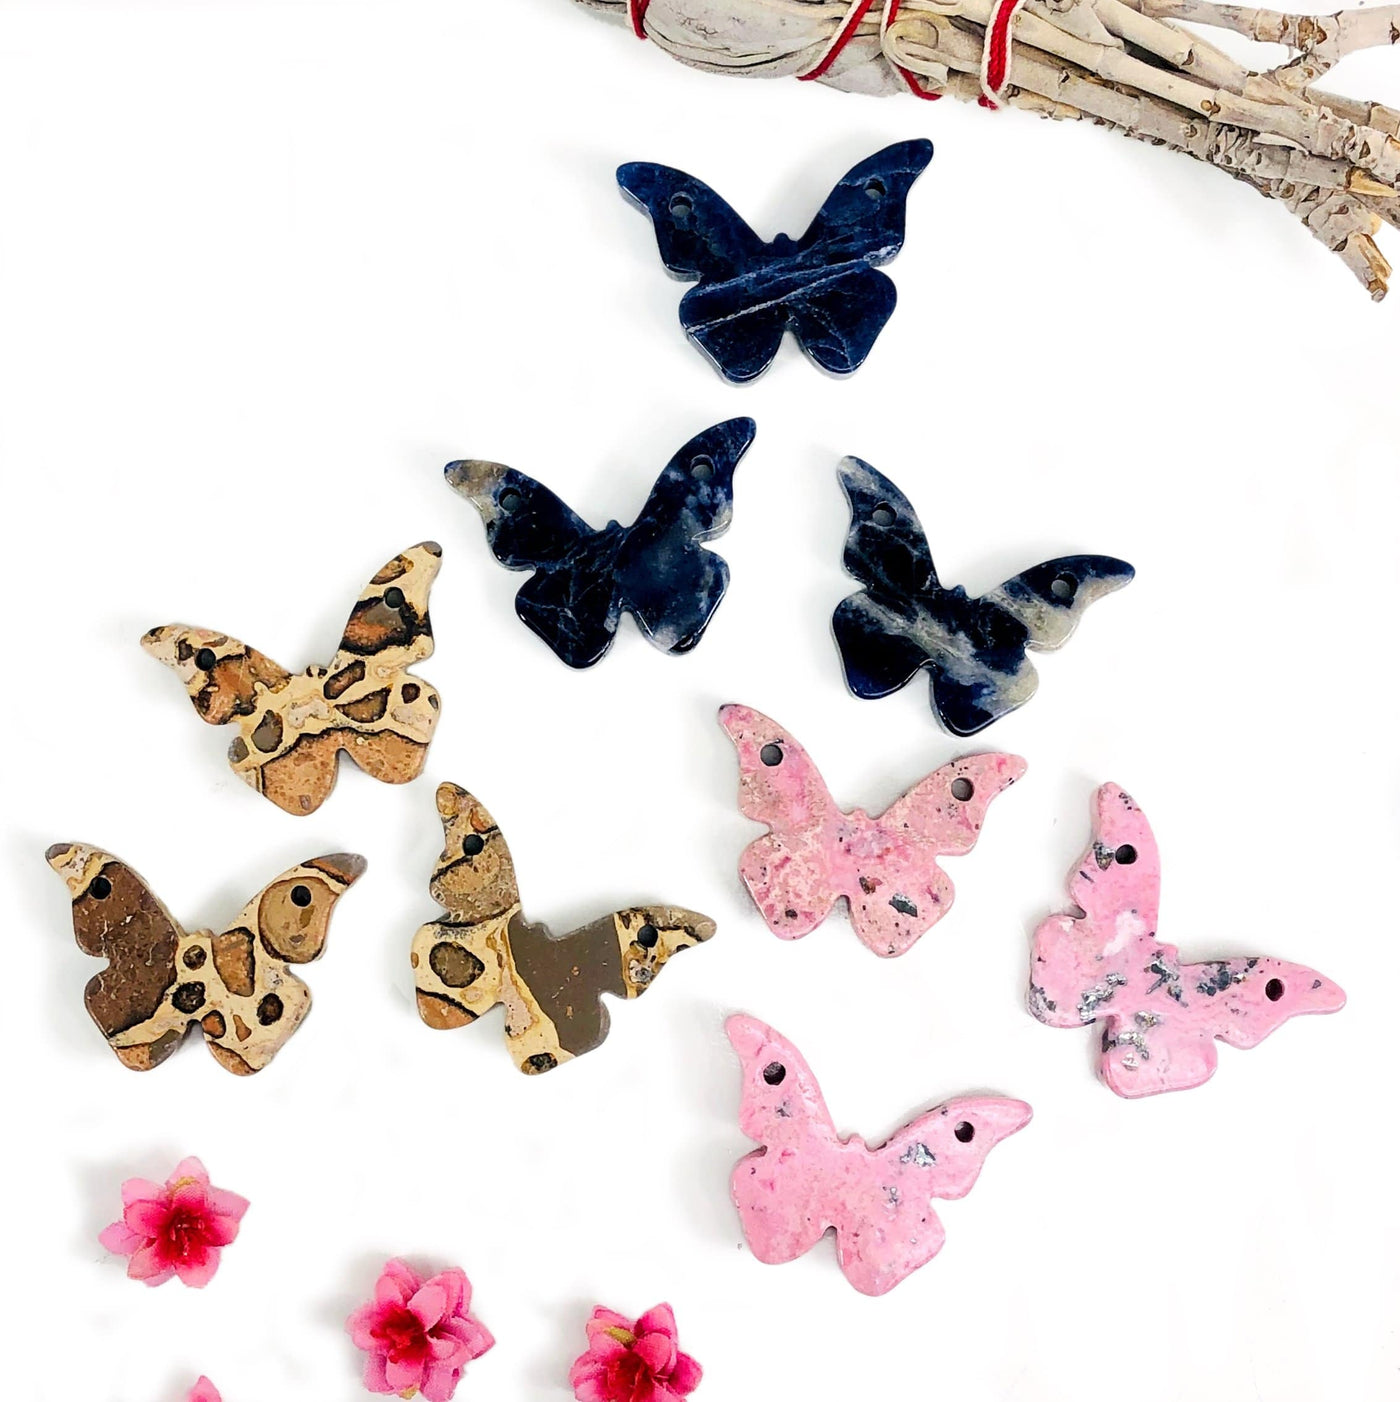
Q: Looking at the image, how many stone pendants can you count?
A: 9